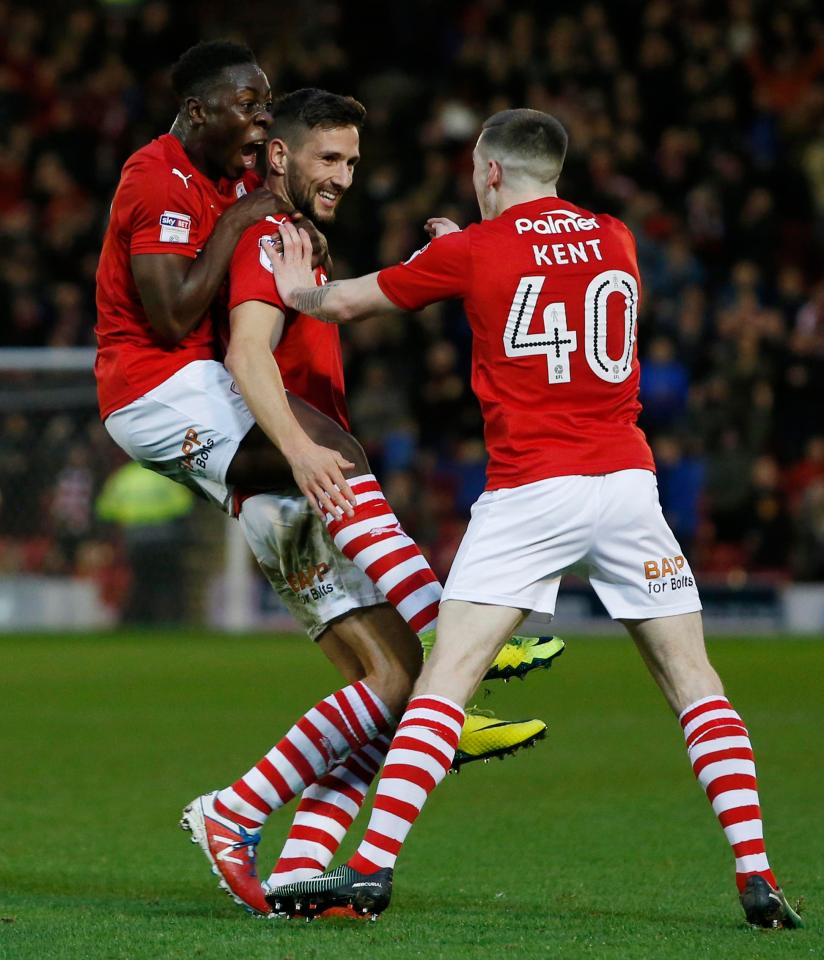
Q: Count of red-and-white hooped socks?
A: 5